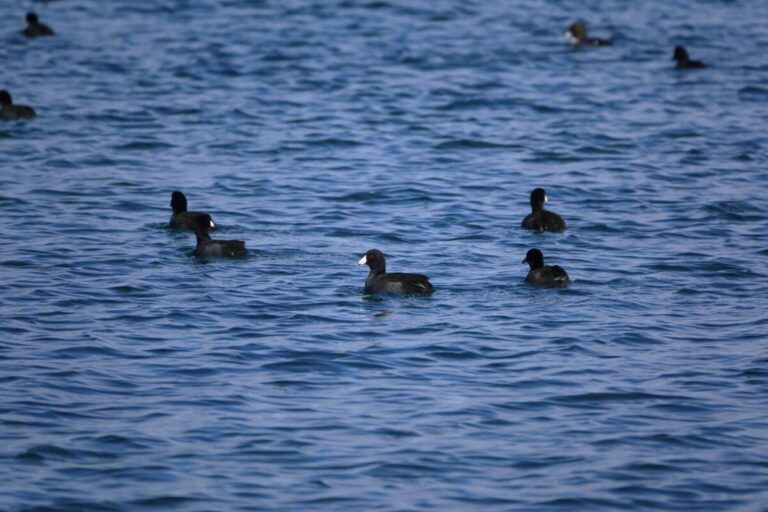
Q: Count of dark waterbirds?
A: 9